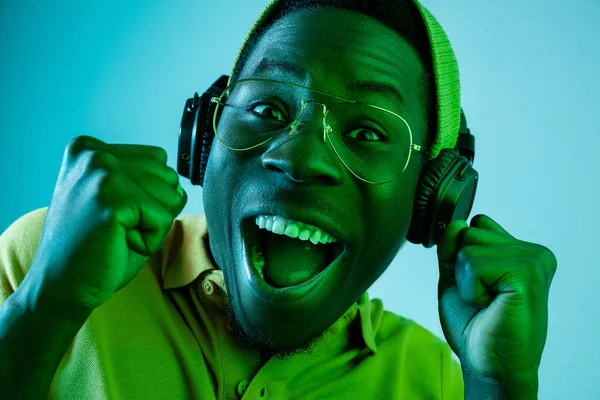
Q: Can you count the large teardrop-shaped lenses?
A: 2